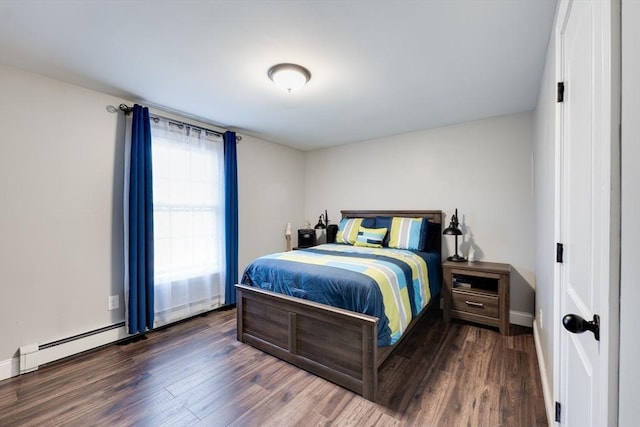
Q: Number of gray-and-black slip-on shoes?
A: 0